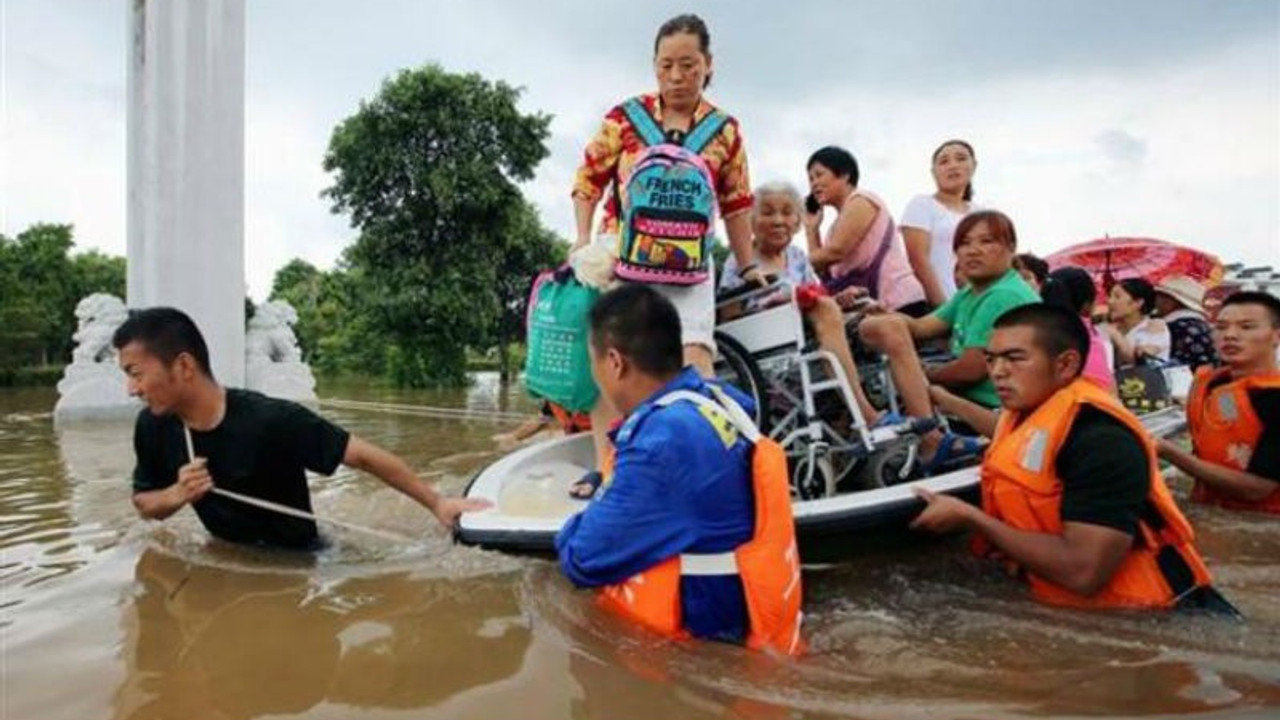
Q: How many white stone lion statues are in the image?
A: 2